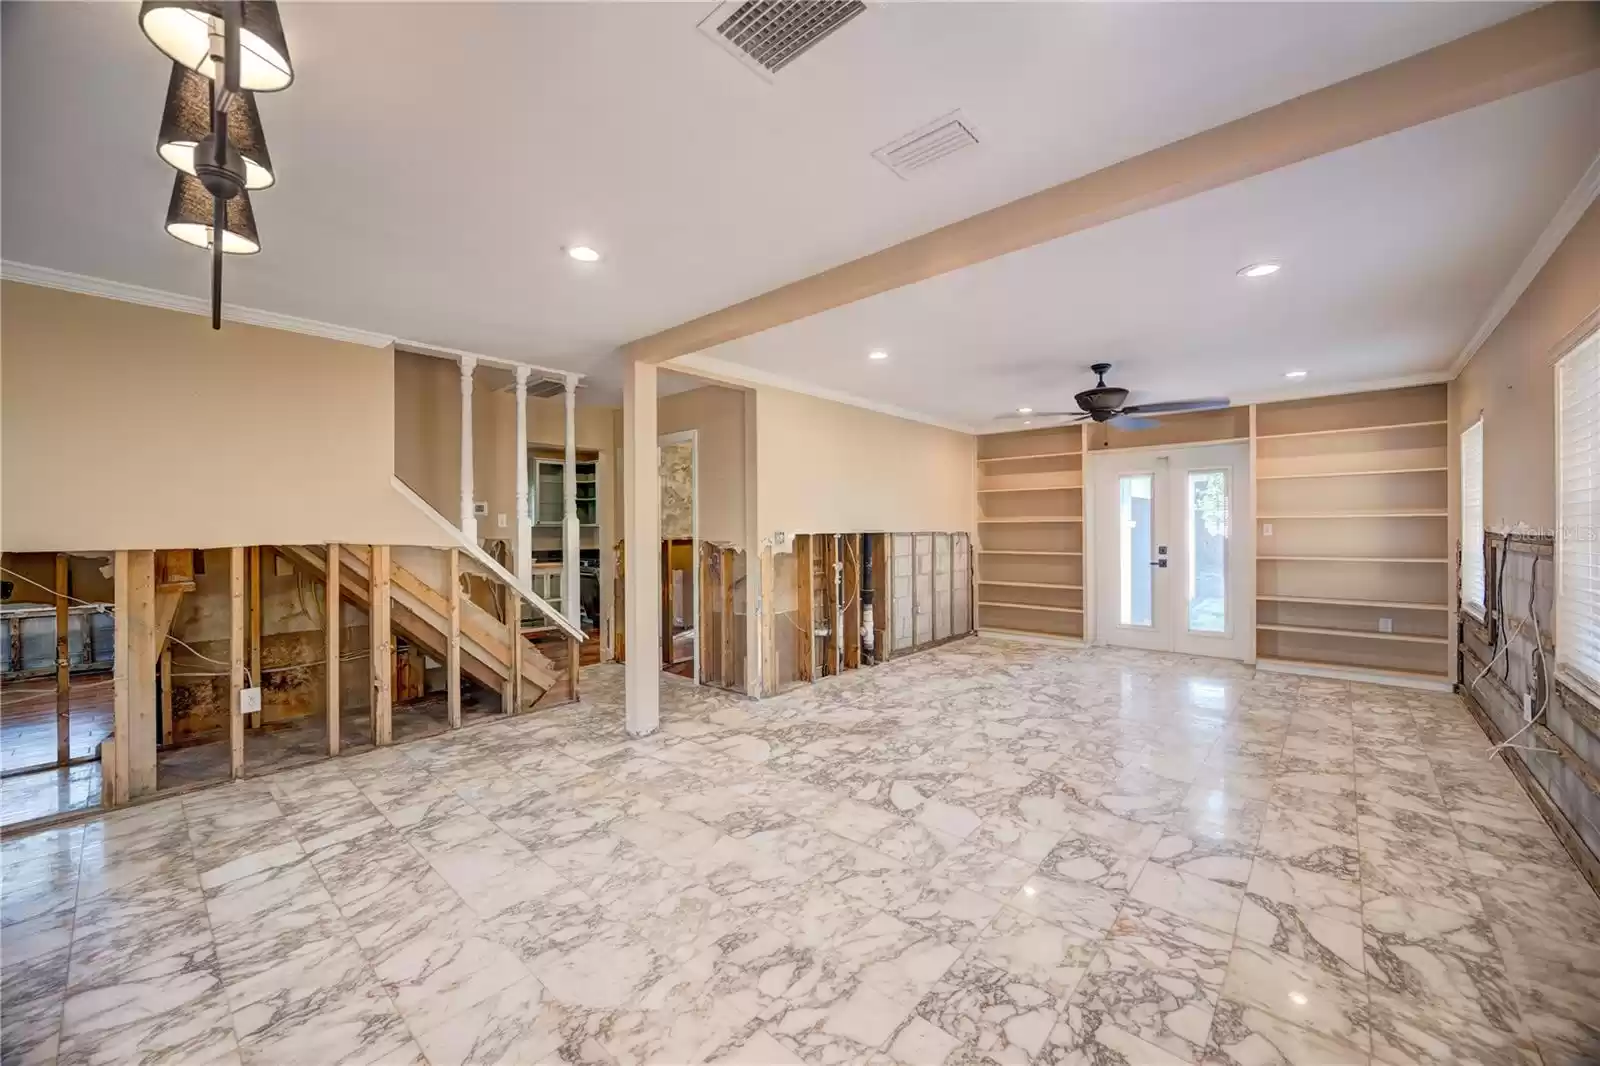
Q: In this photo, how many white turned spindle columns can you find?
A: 3